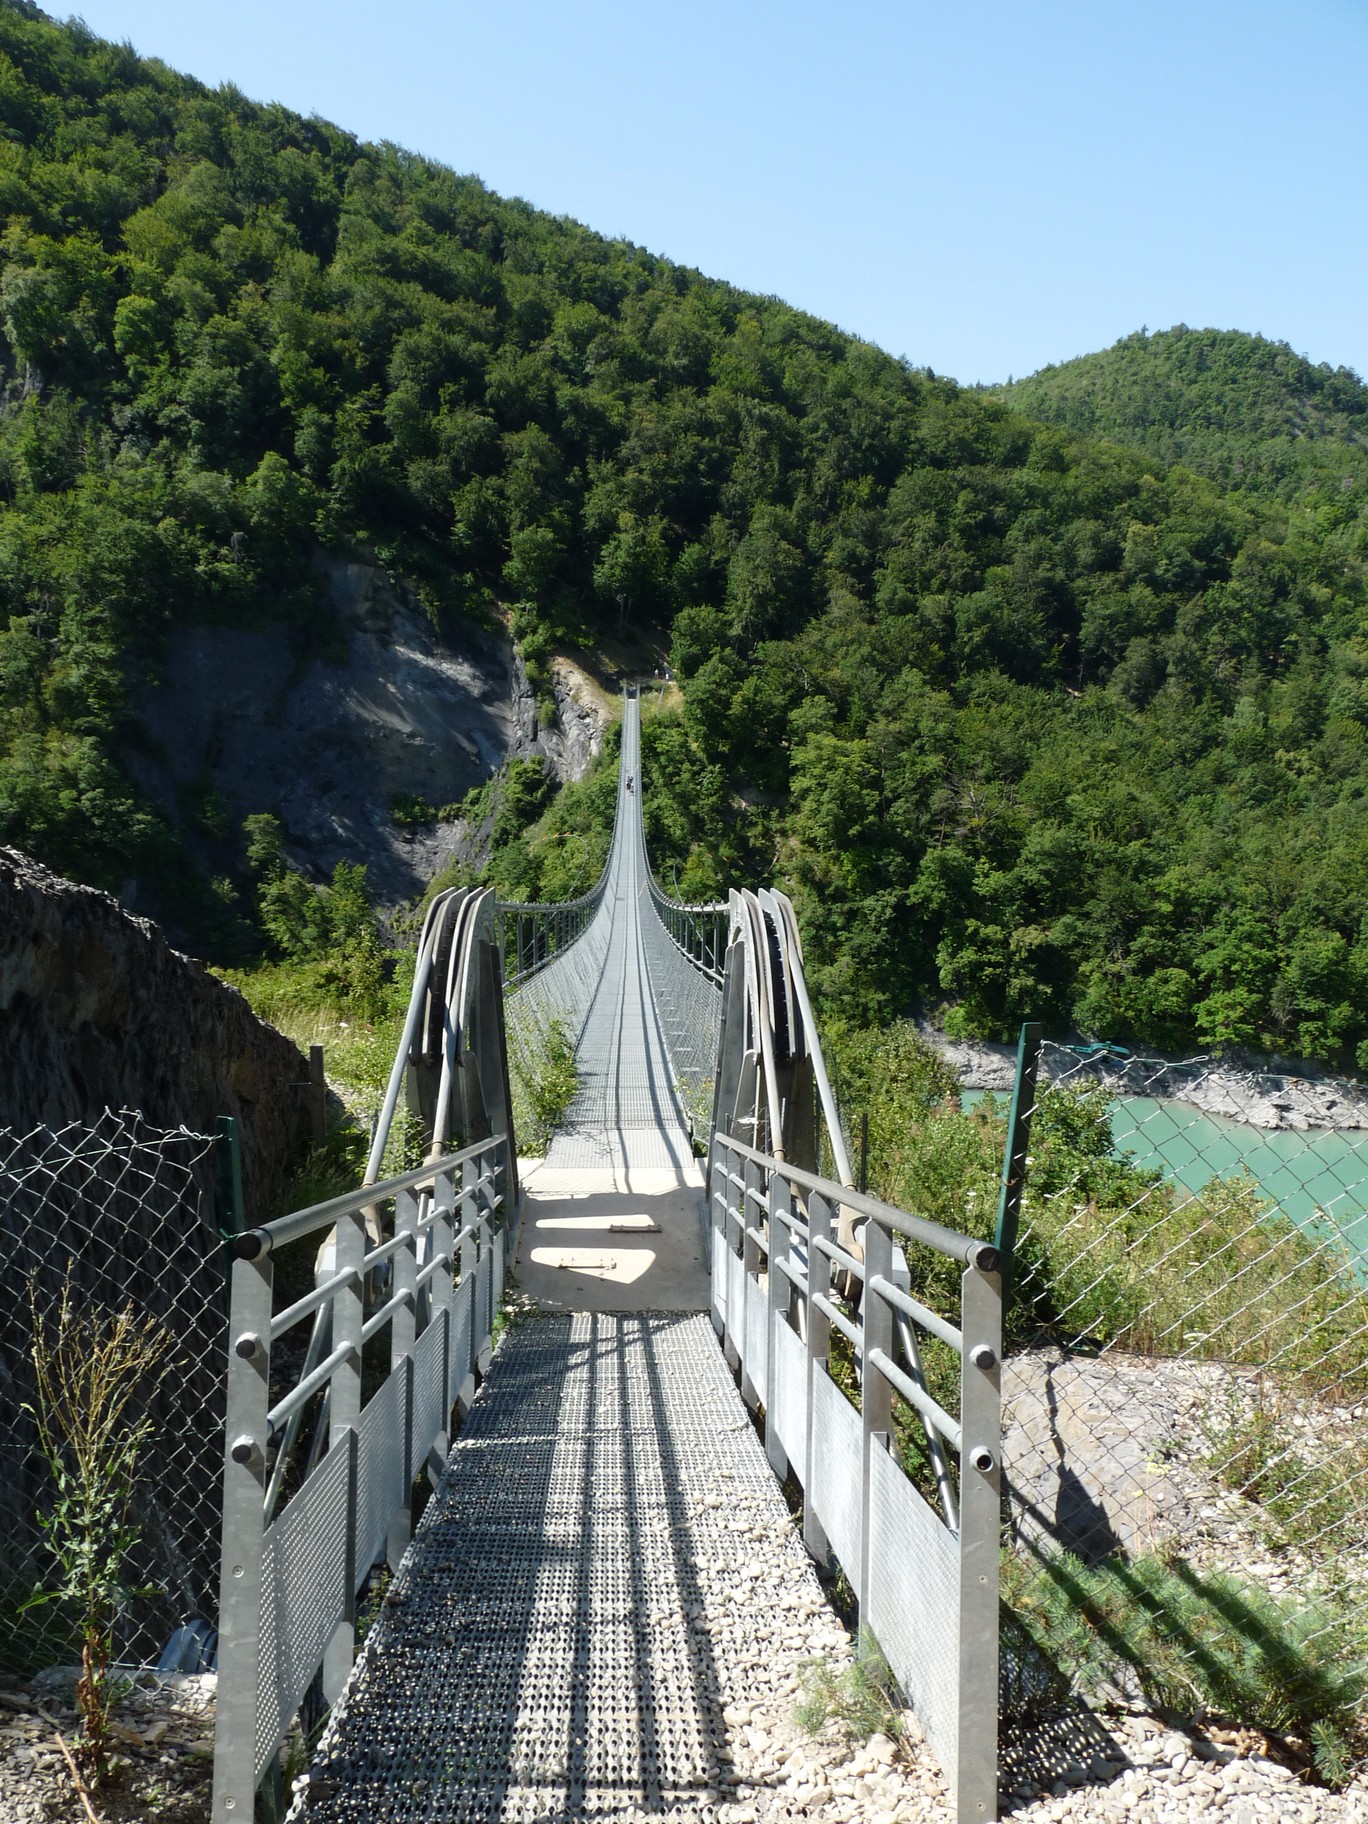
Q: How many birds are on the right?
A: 0